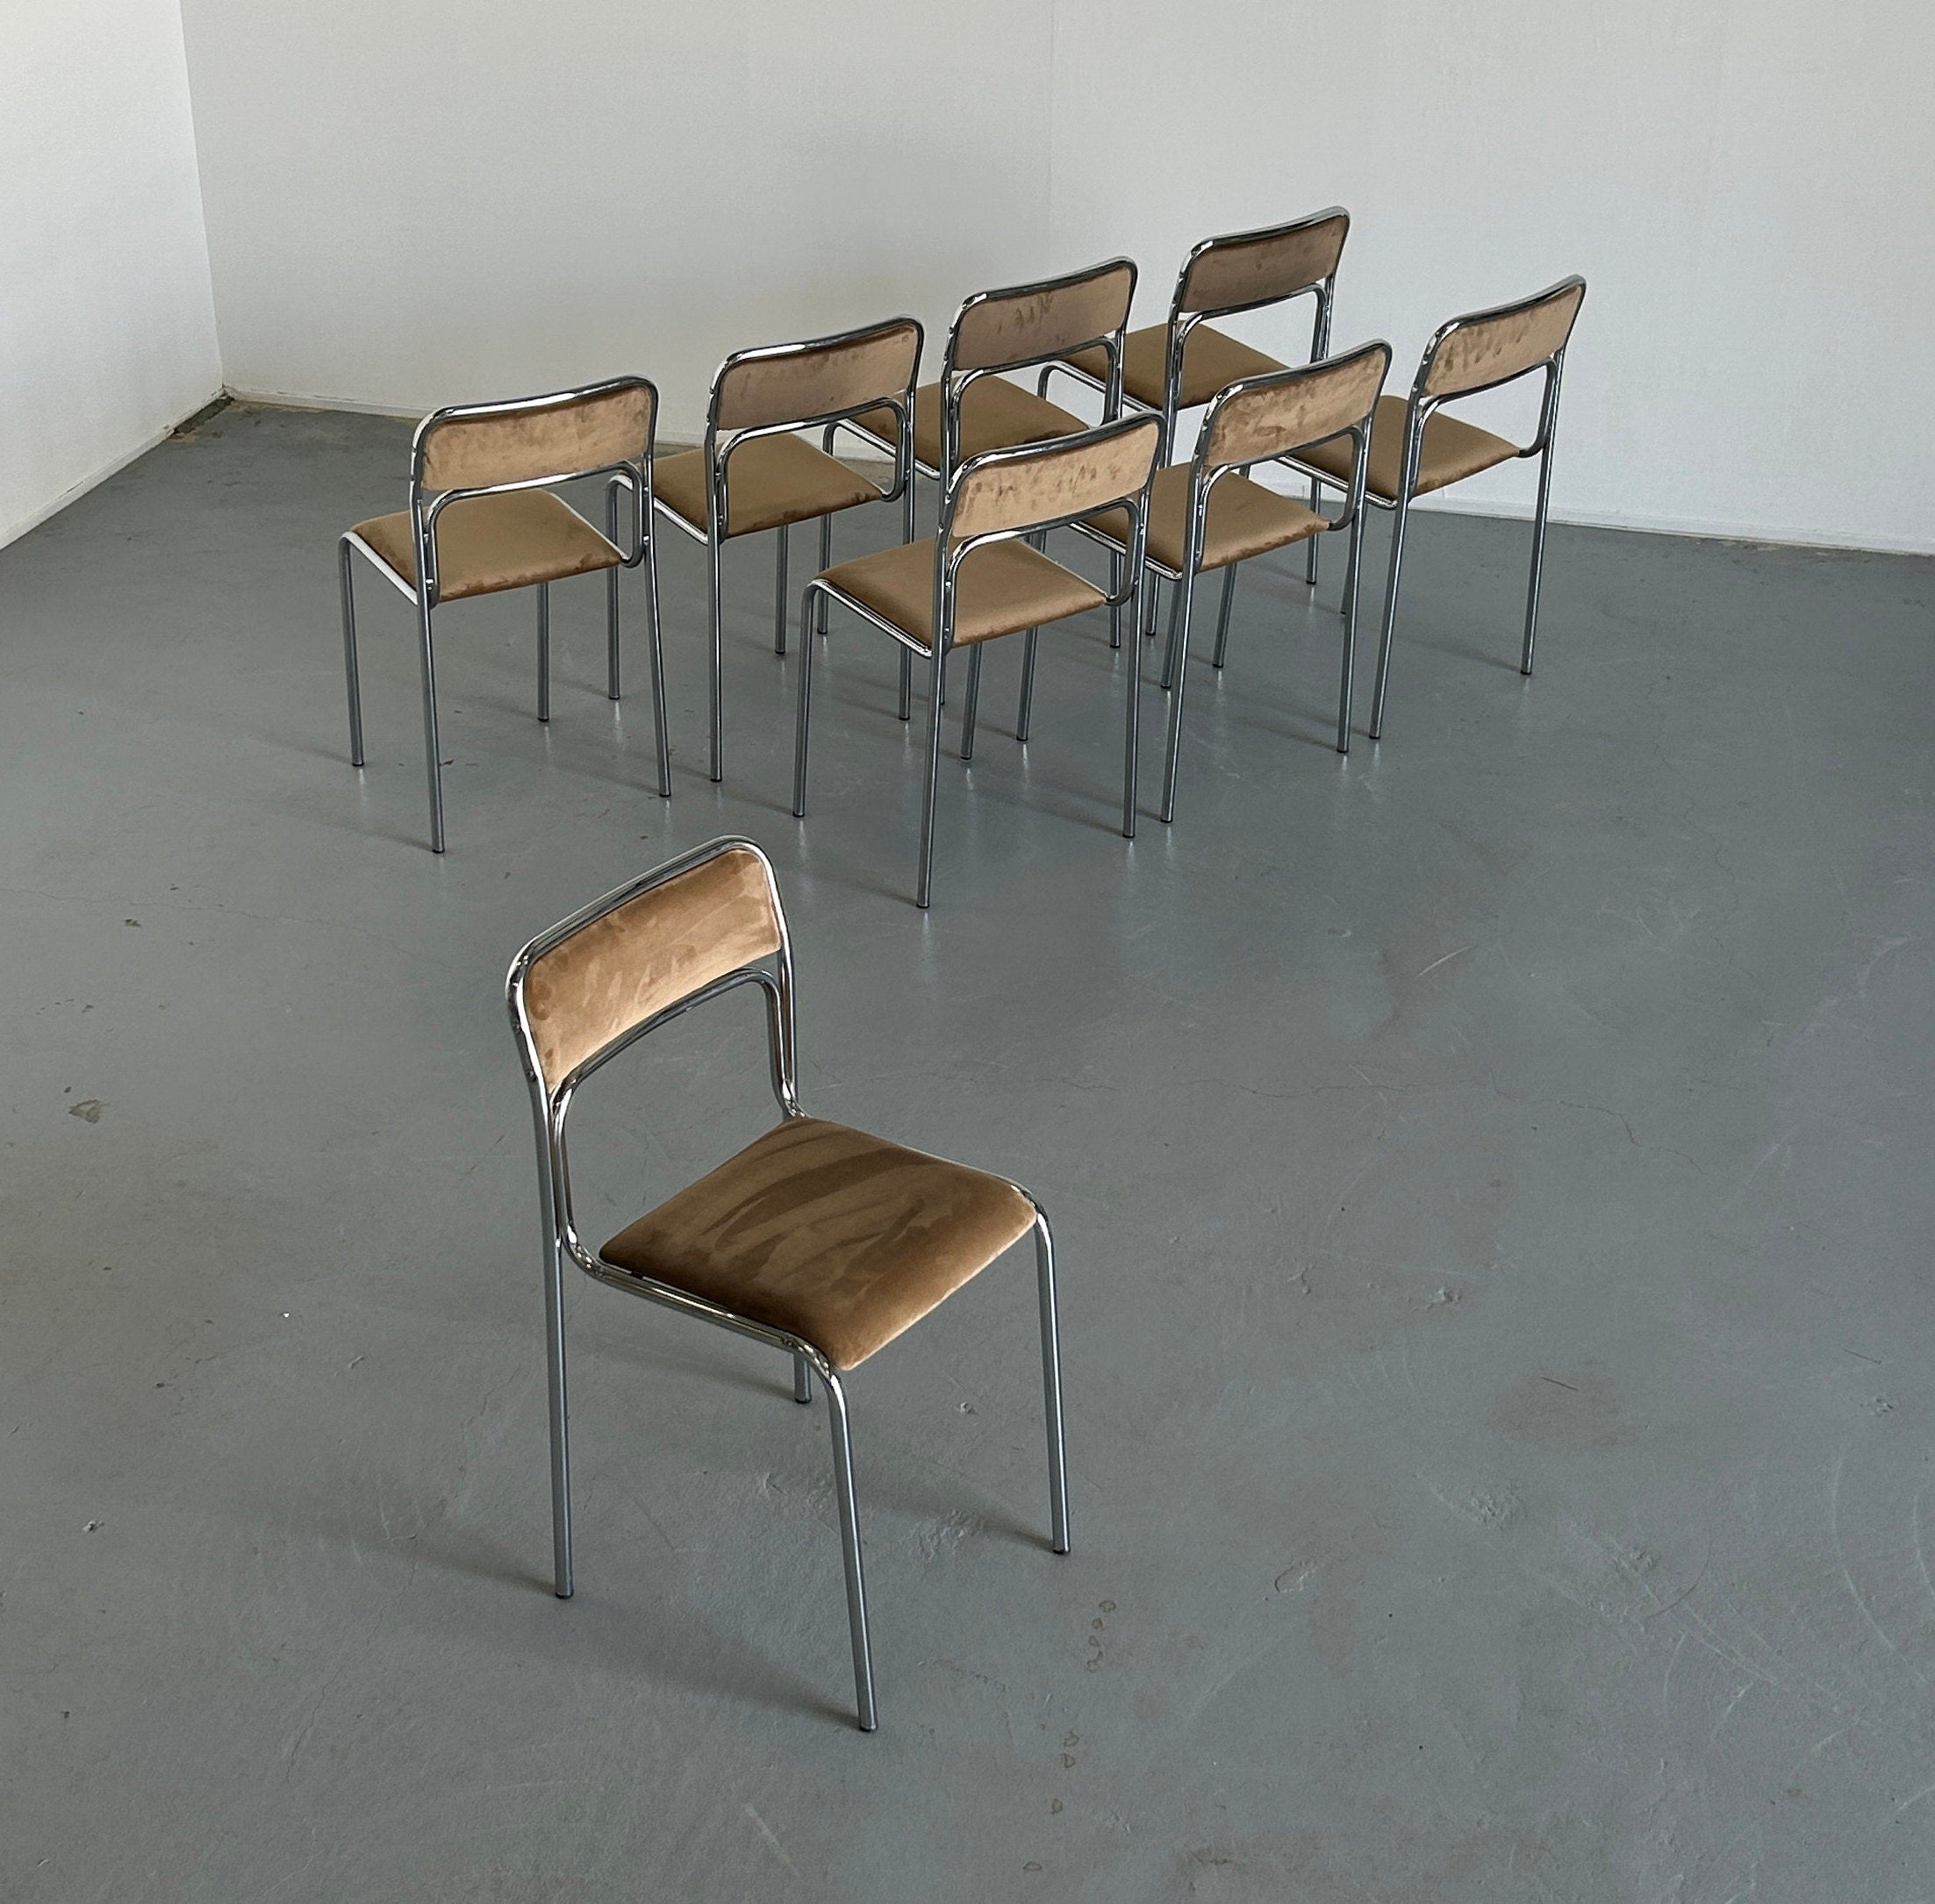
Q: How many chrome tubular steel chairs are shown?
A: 8